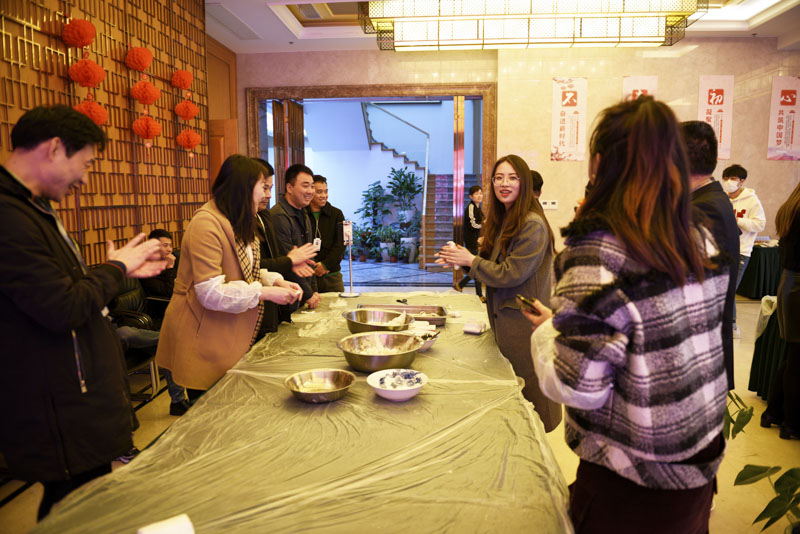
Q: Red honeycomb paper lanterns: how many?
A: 9